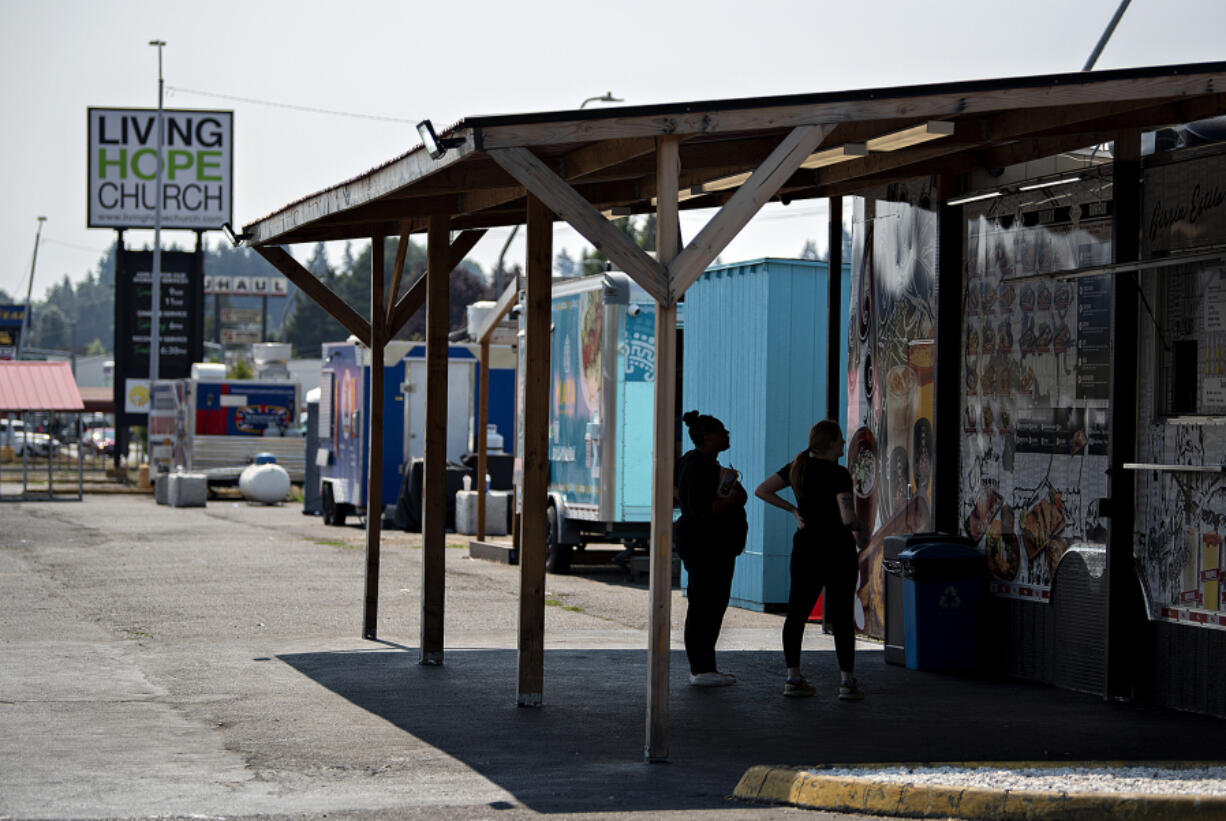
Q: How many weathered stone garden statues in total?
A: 0